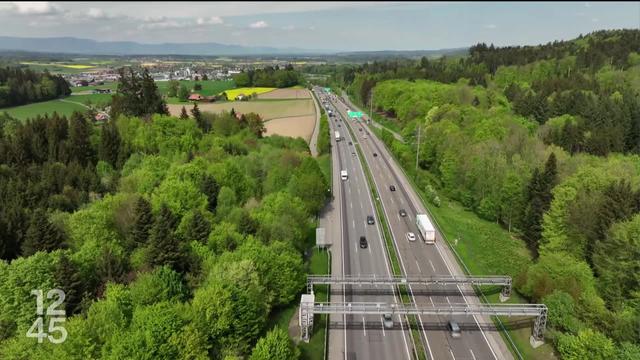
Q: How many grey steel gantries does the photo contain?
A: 2